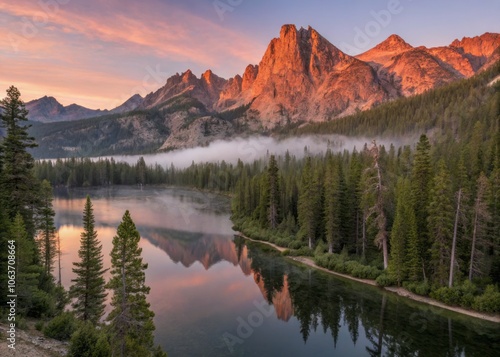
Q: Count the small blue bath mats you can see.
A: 0